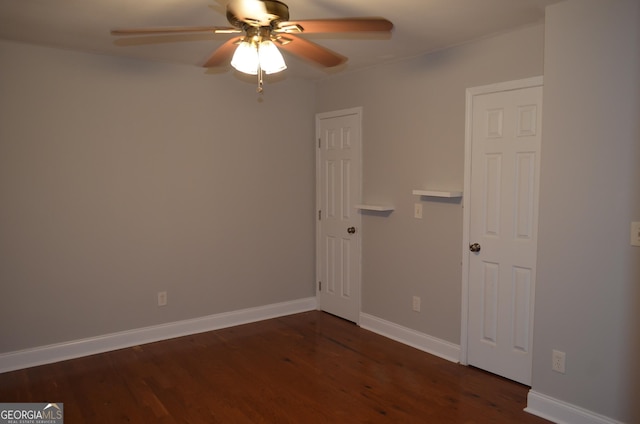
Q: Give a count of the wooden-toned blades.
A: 4